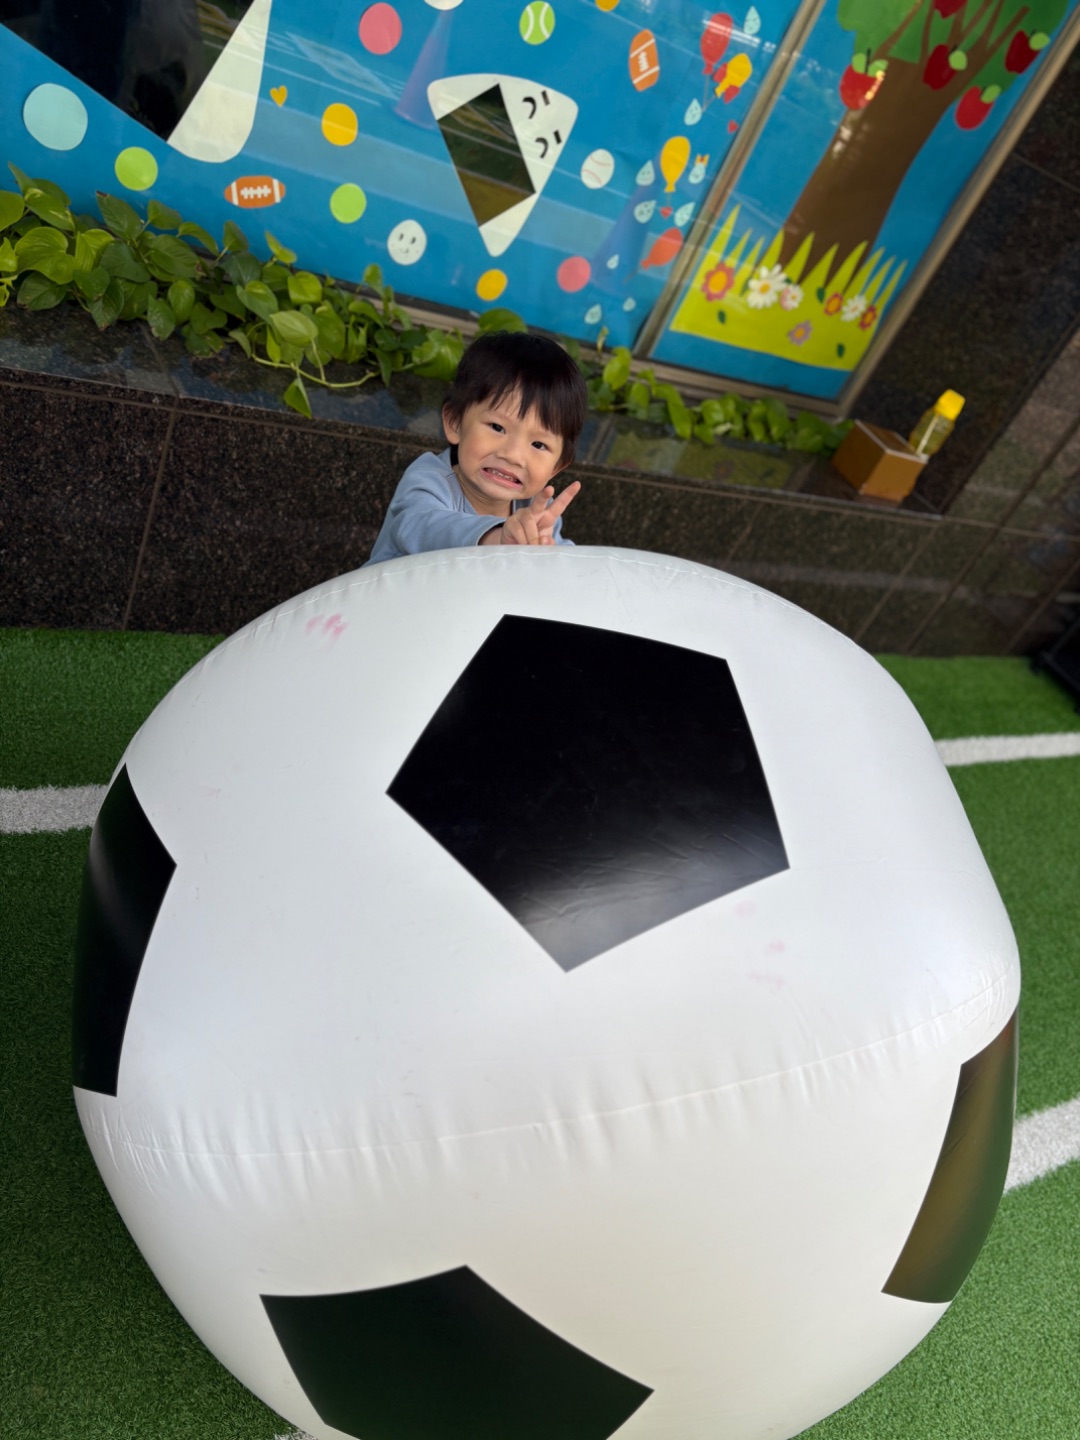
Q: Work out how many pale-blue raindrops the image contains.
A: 9